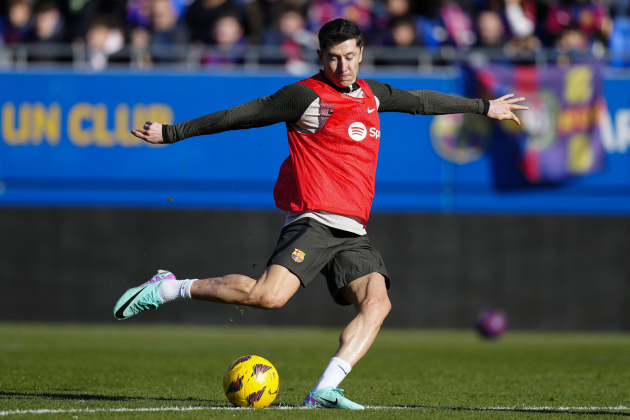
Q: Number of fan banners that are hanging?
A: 1